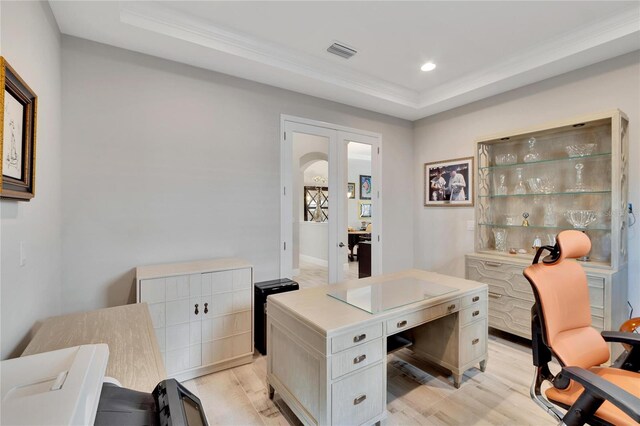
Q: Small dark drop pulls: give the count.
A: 2